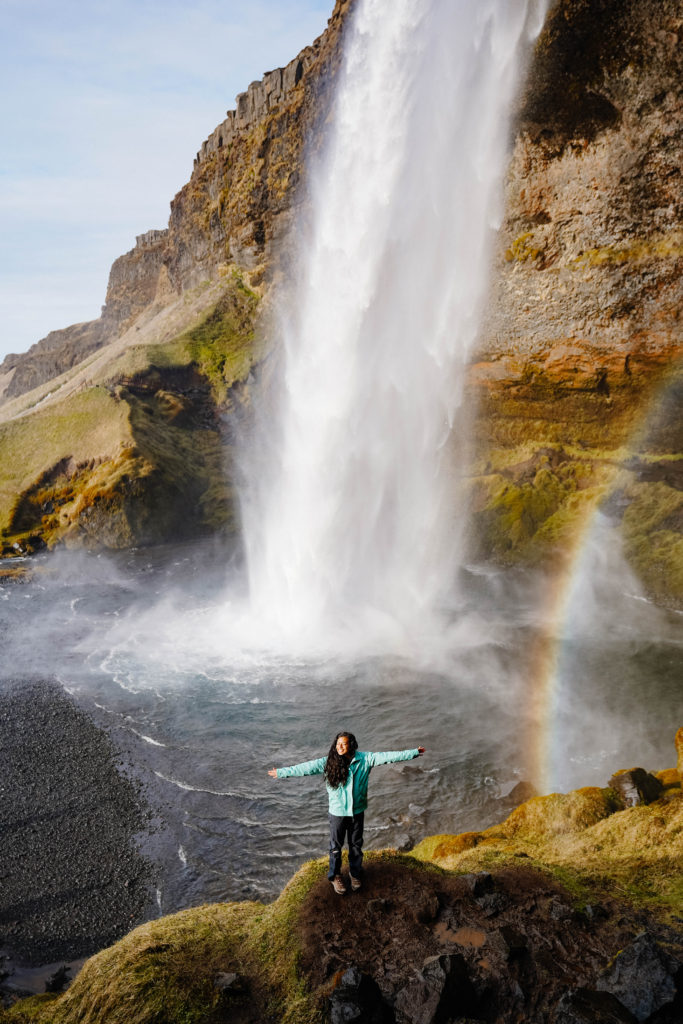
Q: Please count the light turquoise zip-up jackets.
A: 1